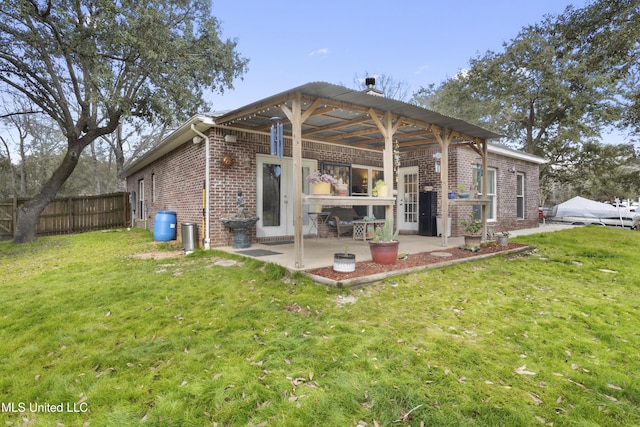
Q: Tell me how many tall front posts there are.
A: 4